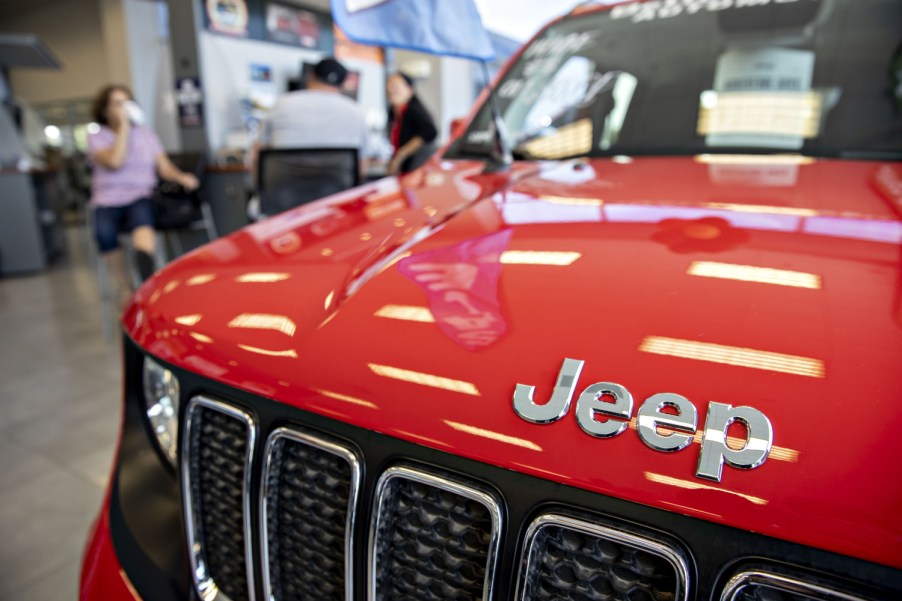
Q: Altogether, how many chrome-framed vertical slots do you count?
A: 5